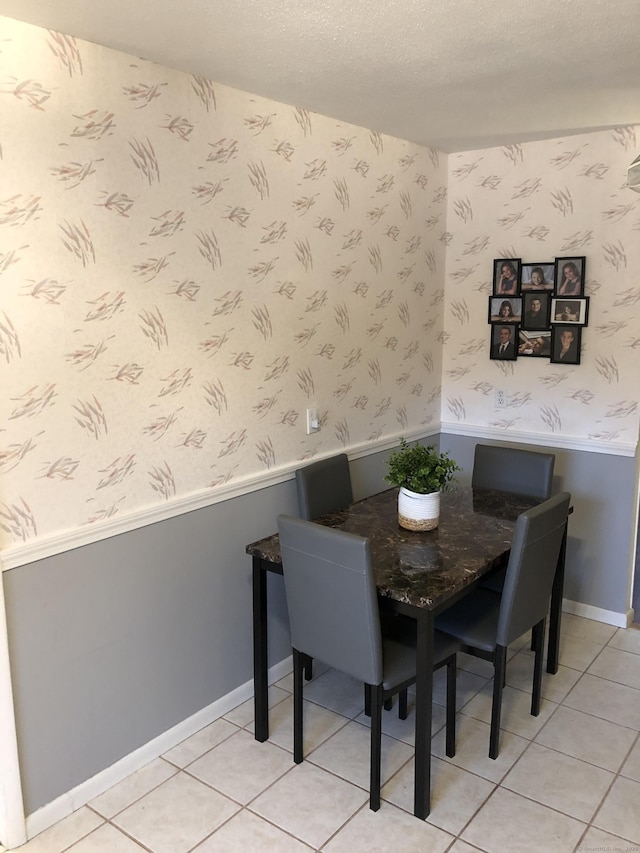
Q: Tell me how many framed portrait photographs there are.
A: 9